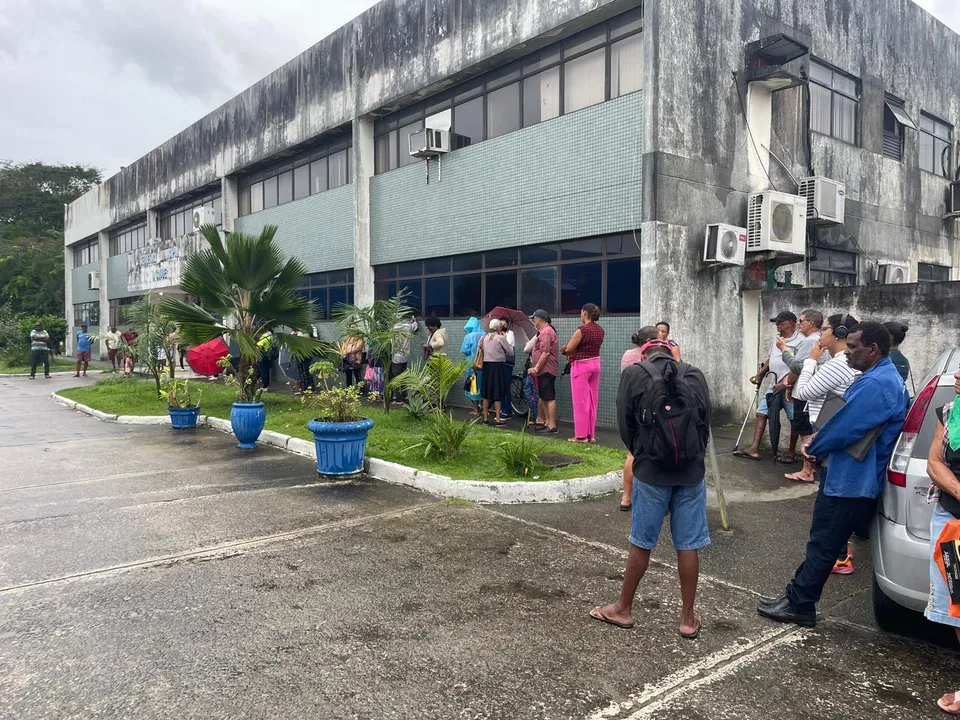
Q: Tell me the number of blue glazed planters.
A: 3